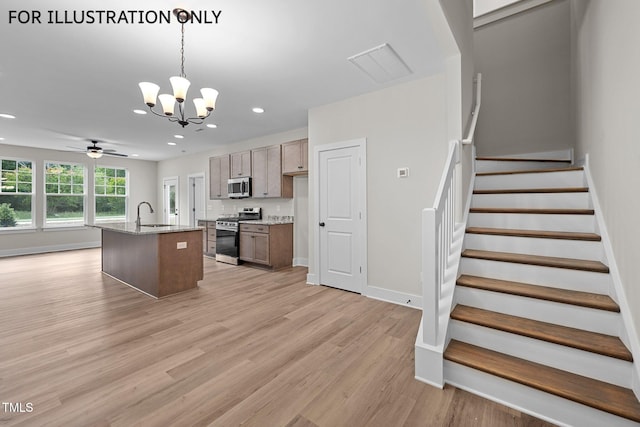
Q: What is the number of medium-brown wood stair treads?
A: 9